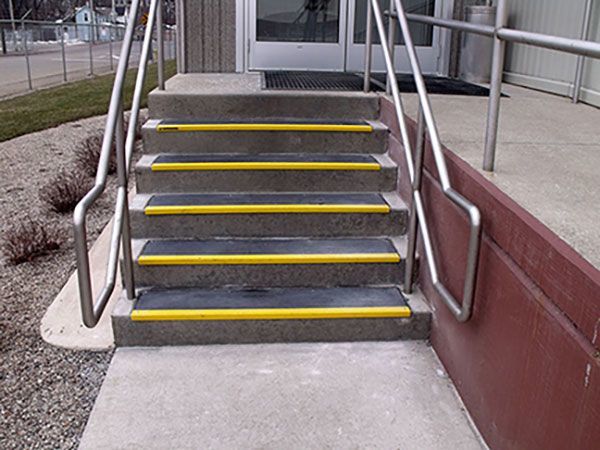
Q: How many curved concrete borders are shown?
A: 1